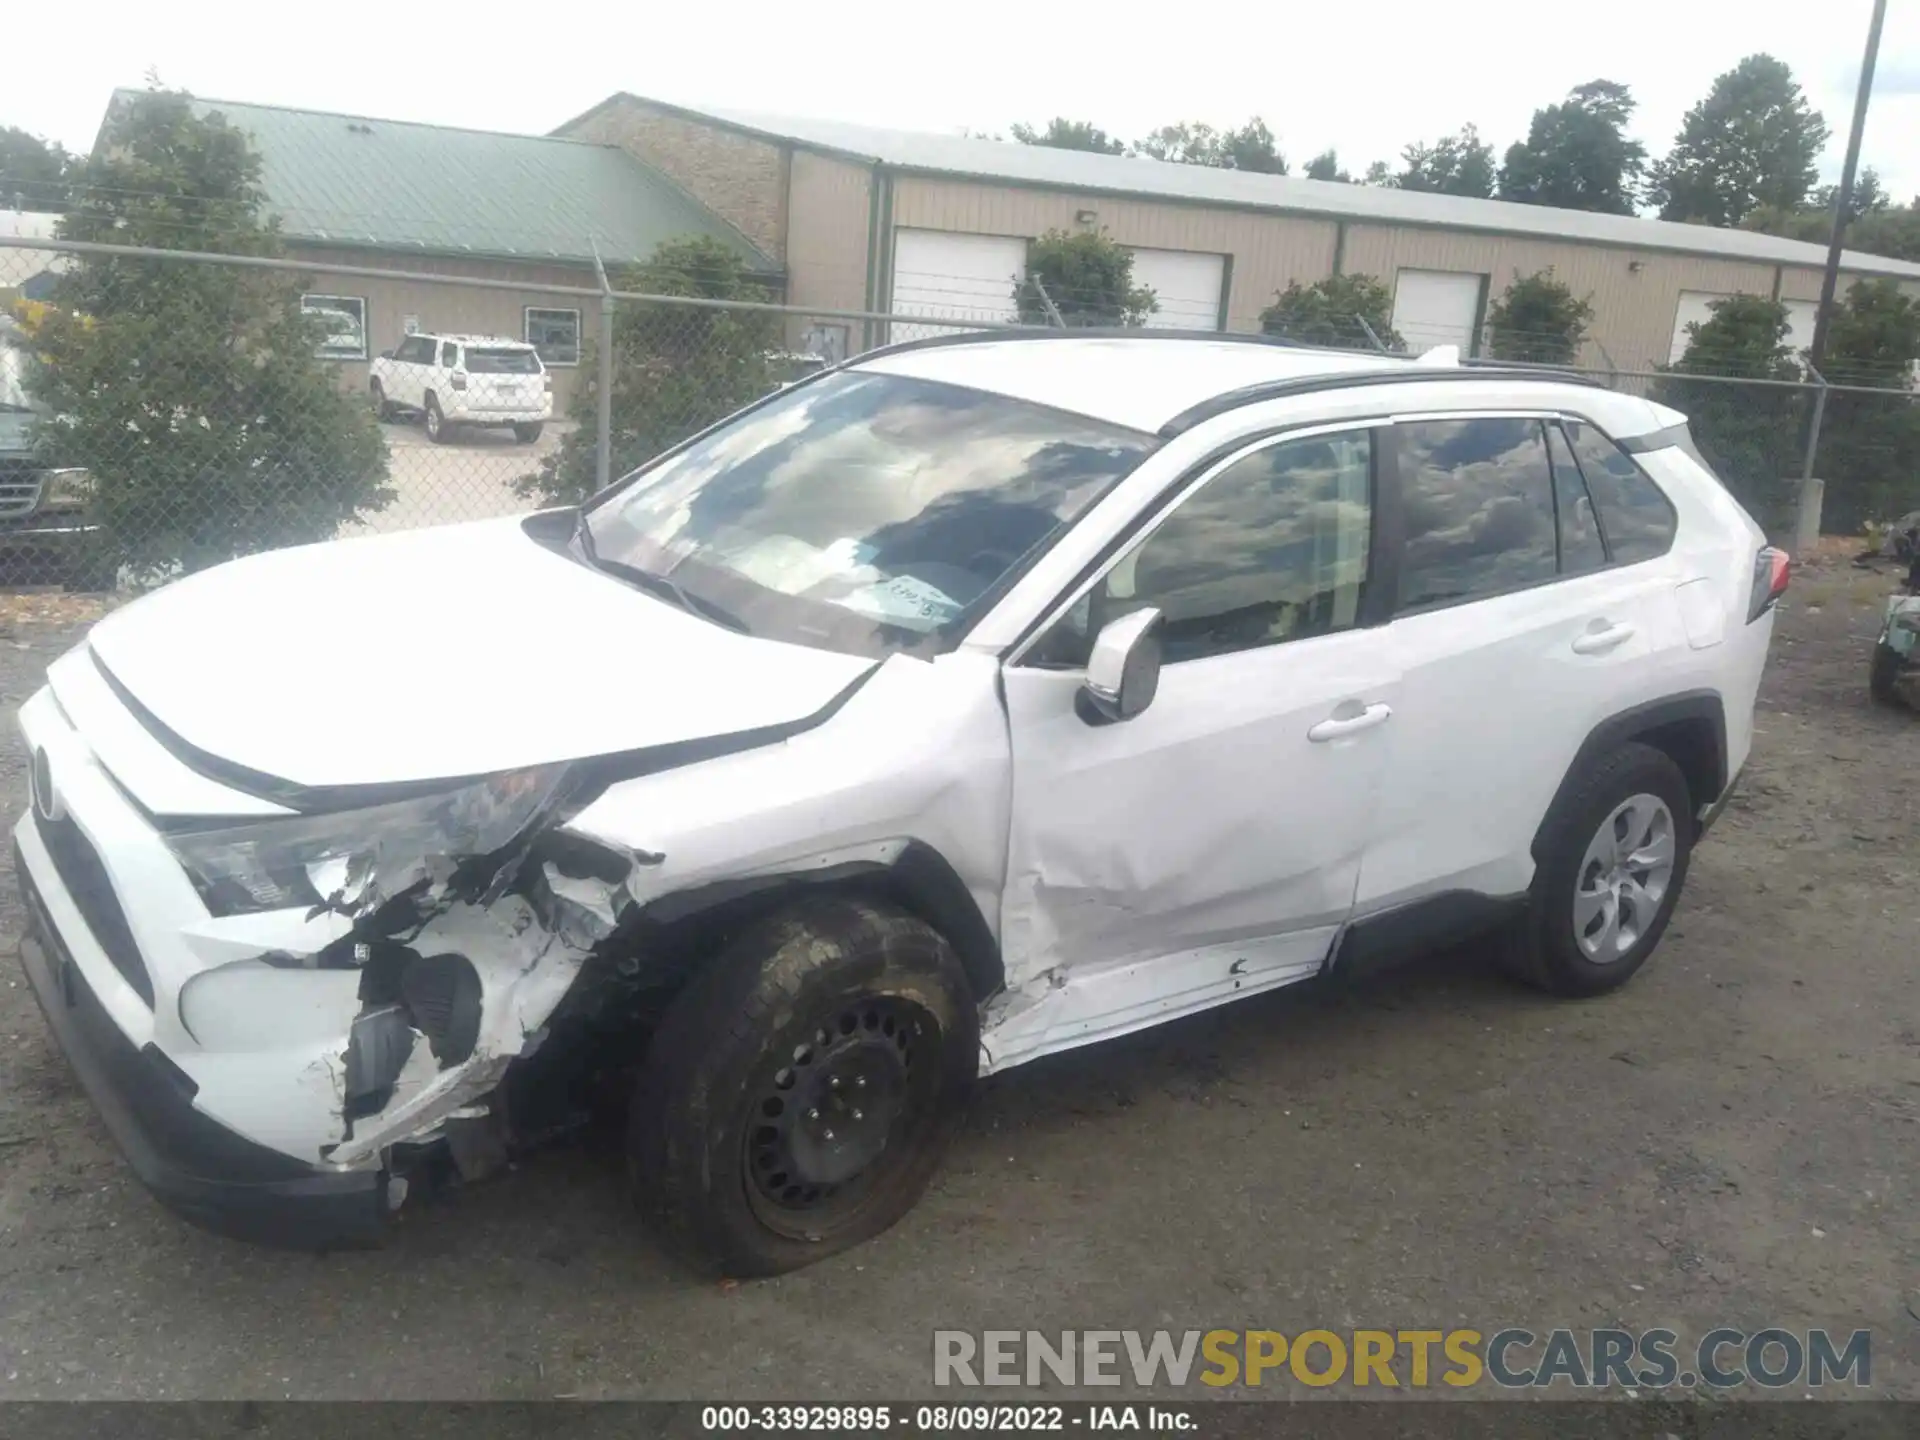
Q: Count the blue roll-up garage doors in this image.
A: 0